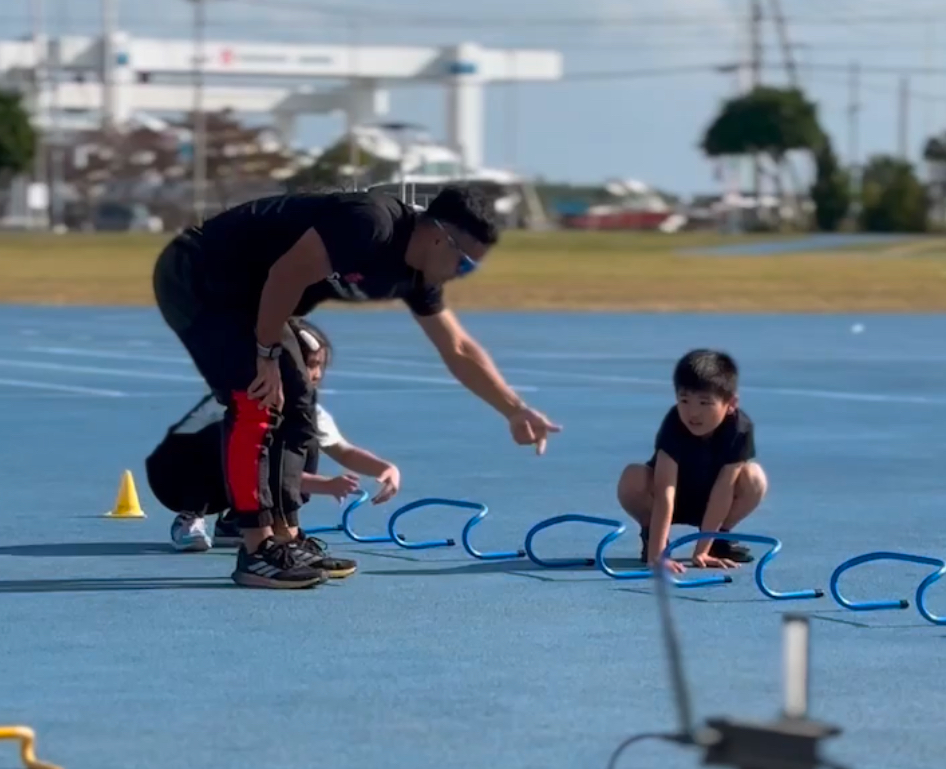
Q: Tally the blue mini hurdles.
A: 5